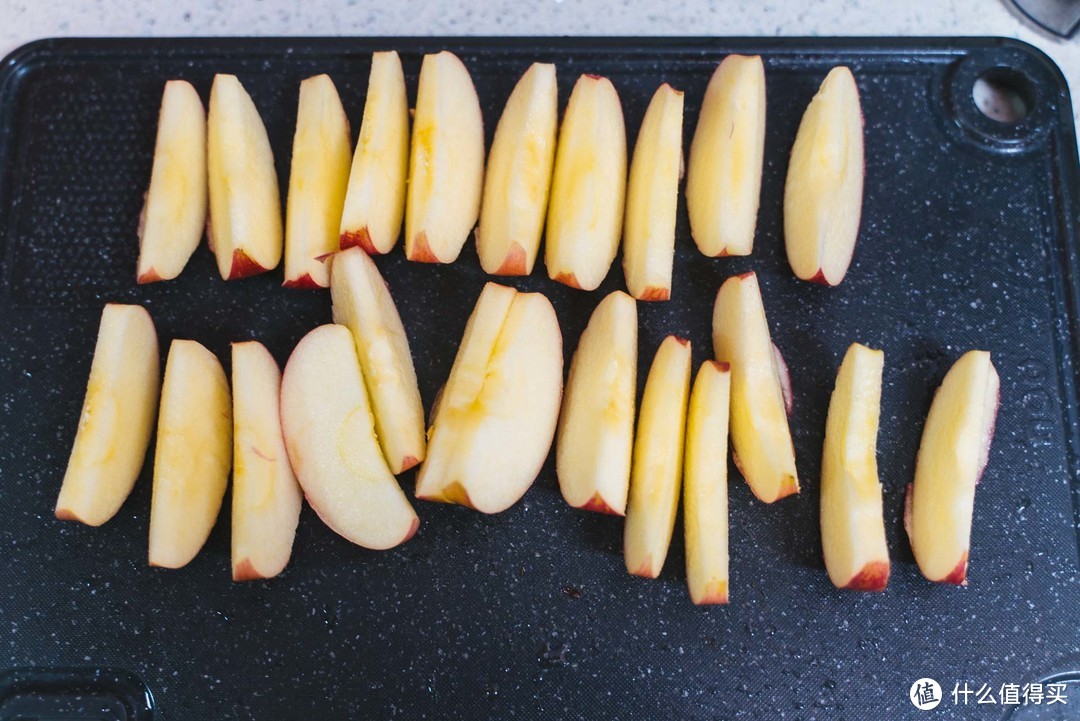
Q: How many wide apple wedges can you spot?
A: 2